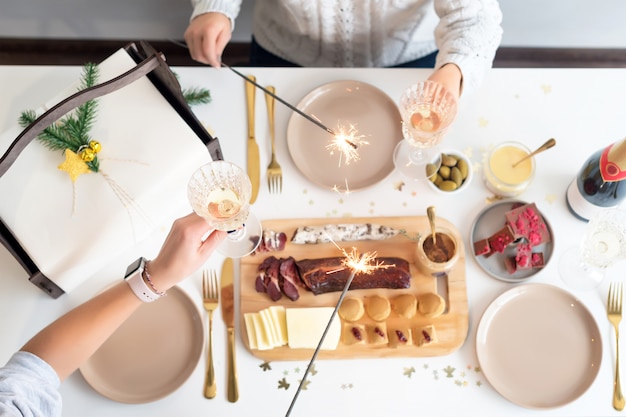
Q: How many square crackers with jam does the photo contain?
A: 4